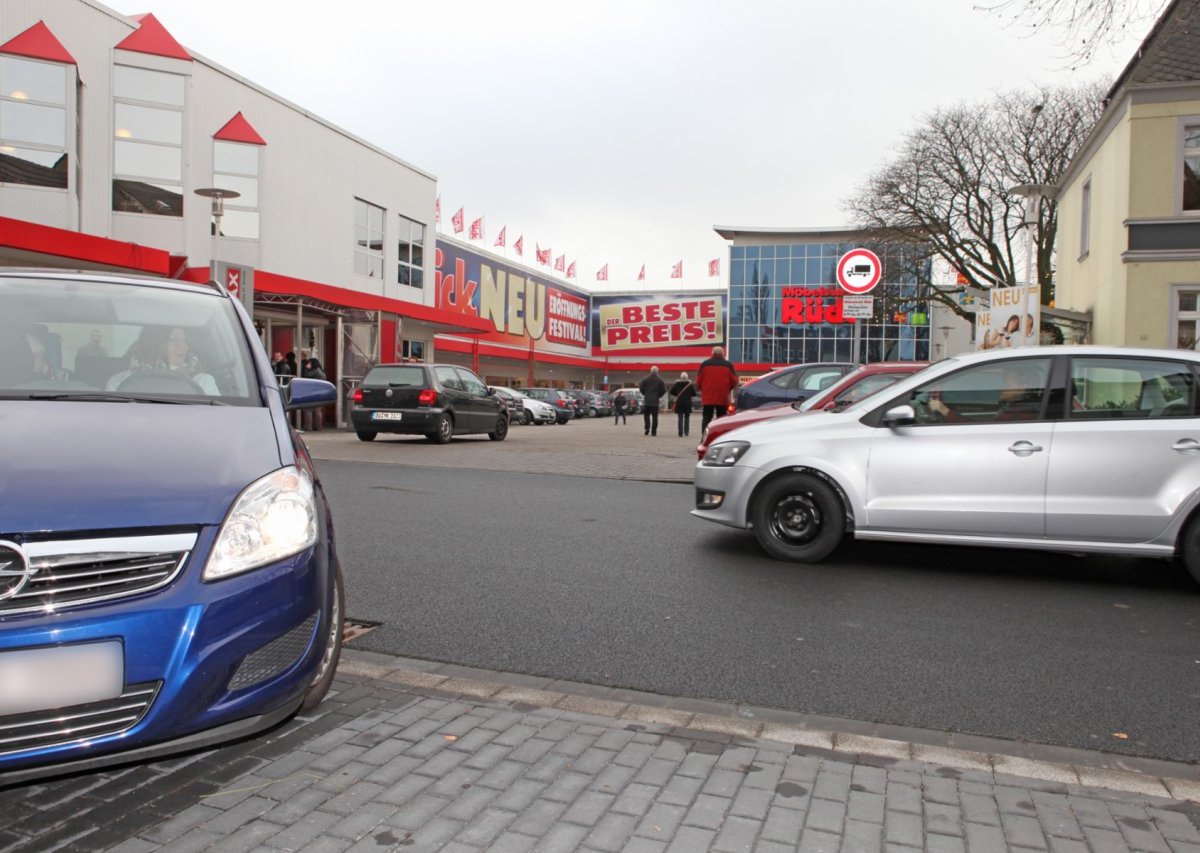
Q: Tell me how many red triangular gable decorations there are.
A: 3